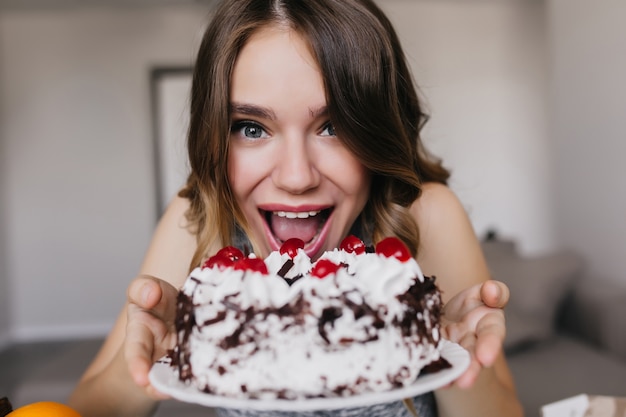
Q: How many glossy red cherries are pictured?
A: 7